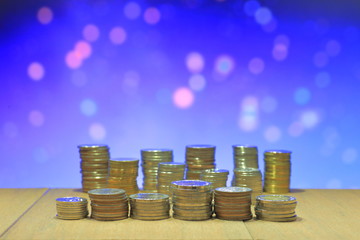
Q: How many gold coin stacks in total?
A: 15